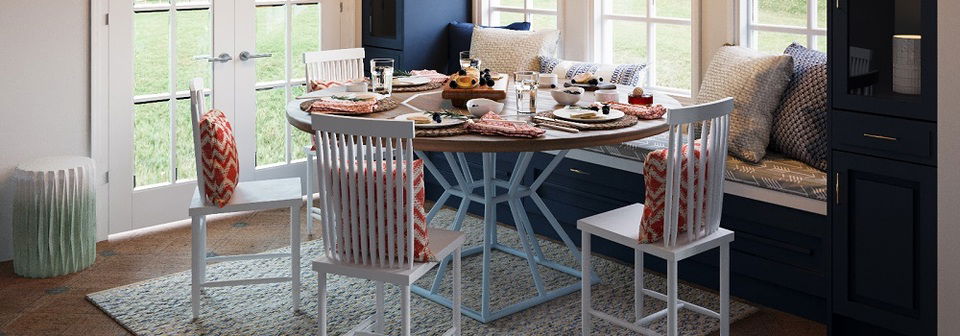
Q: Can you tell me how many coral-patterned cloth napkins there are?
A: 4